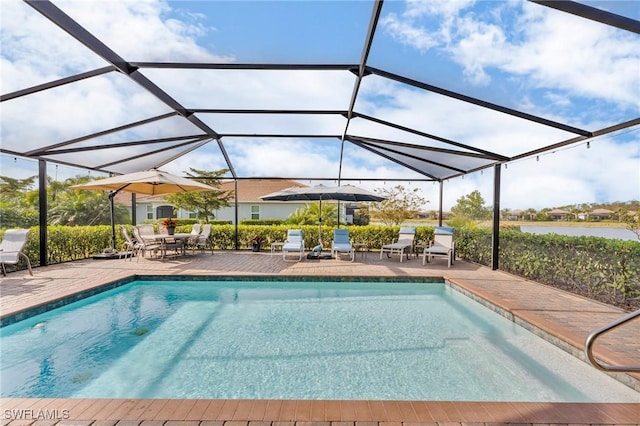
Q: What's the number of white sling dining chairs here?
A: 6